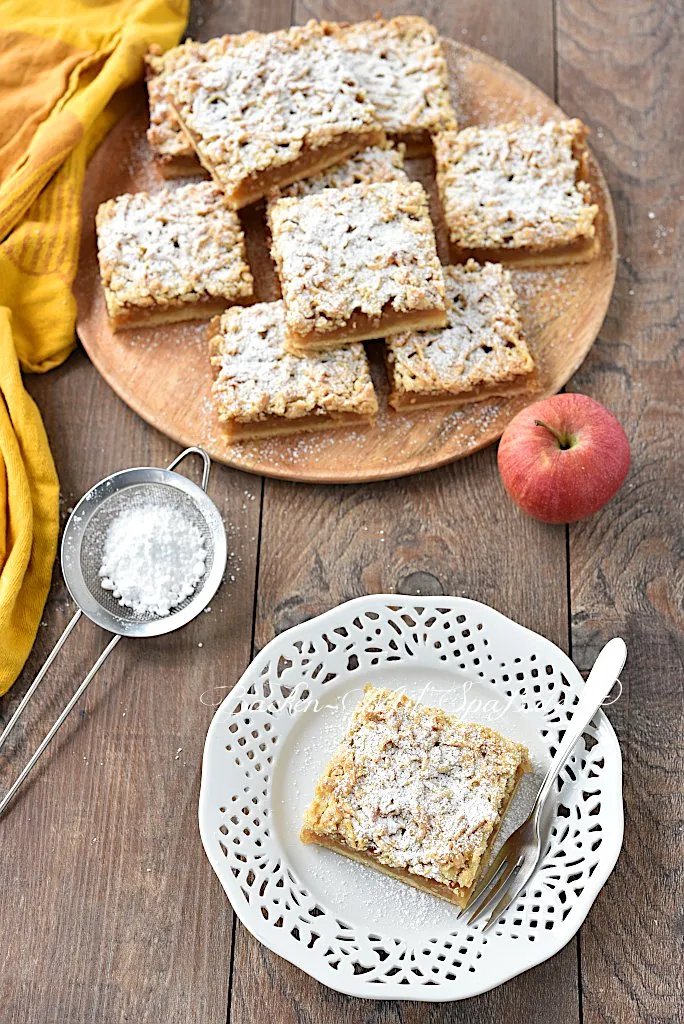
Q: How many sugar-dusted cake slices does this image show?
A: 10